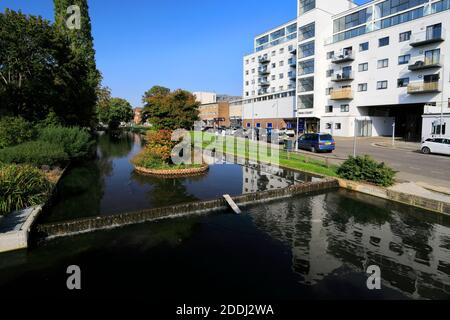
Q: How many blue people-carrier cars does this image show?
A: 1